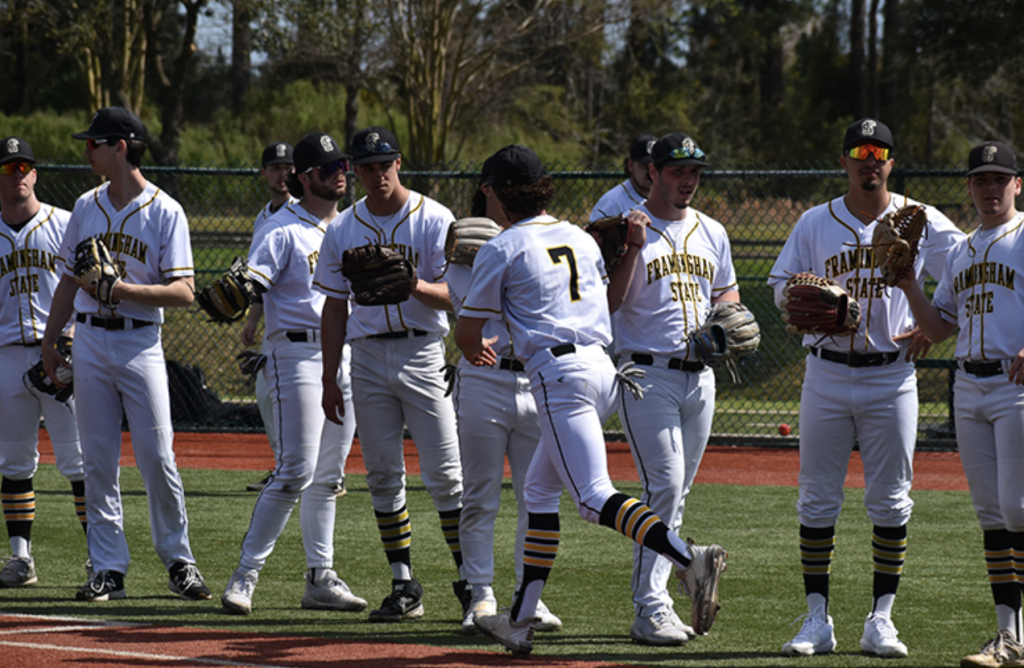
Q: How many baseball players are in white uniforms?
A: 11